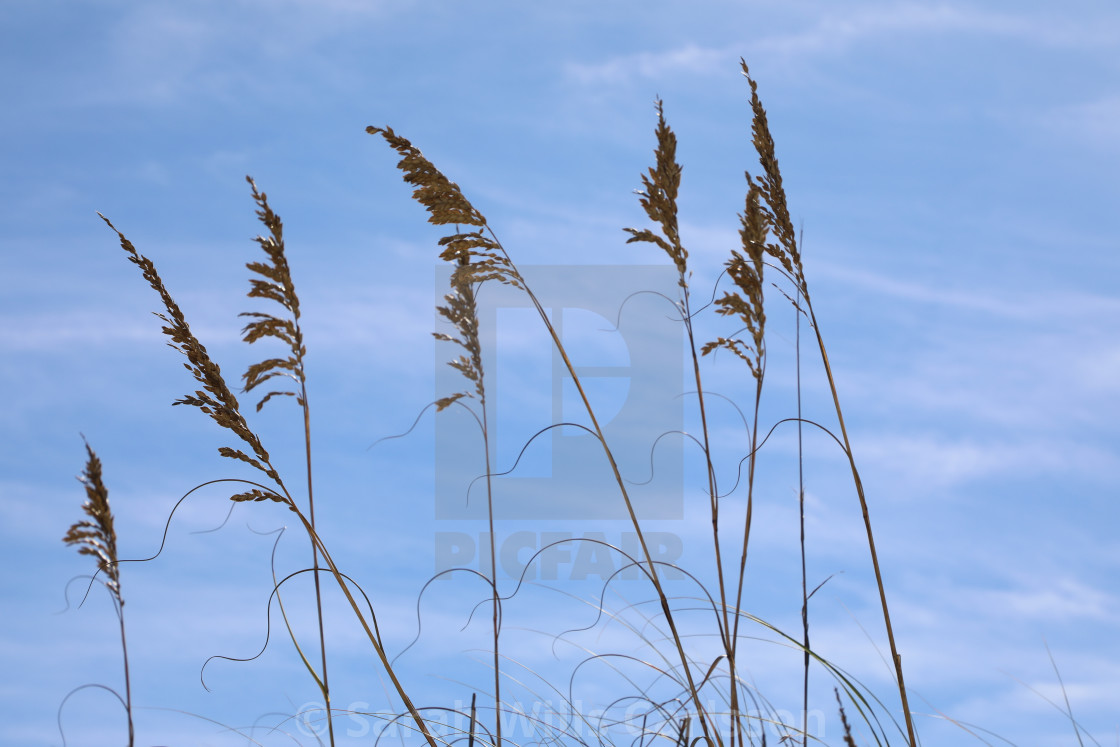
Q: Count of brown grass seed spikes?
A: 8